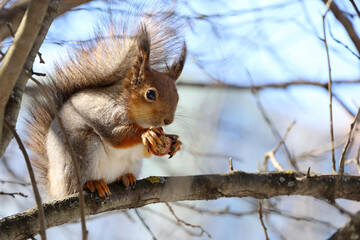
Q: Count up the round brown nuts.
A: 1